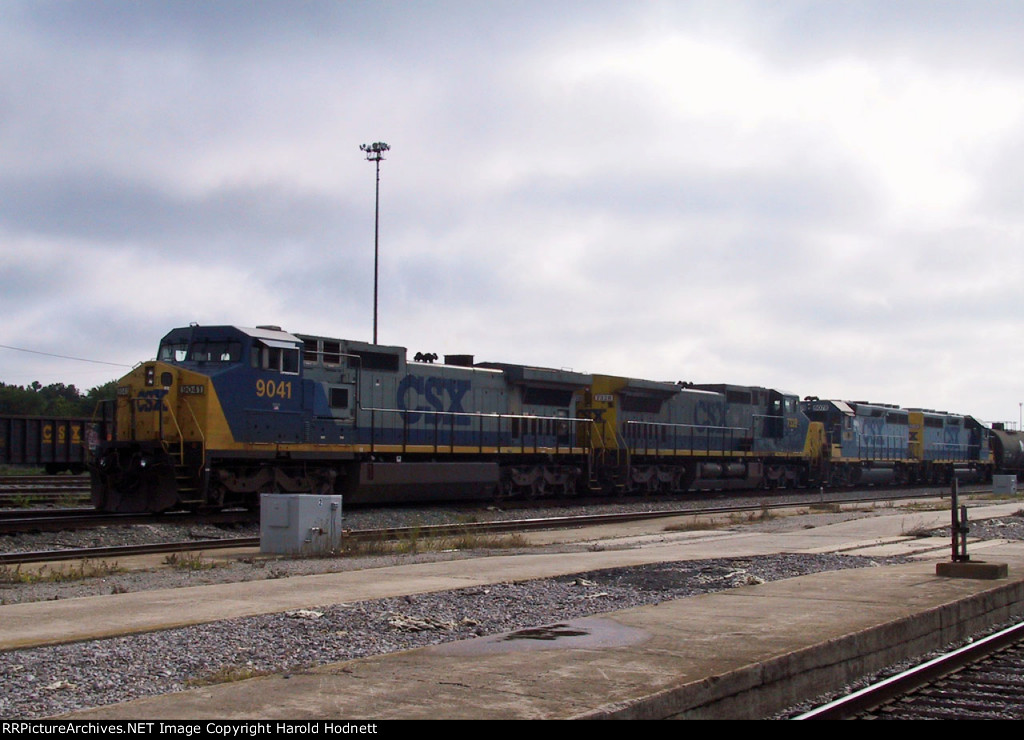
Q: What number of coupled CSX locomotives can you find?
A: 4